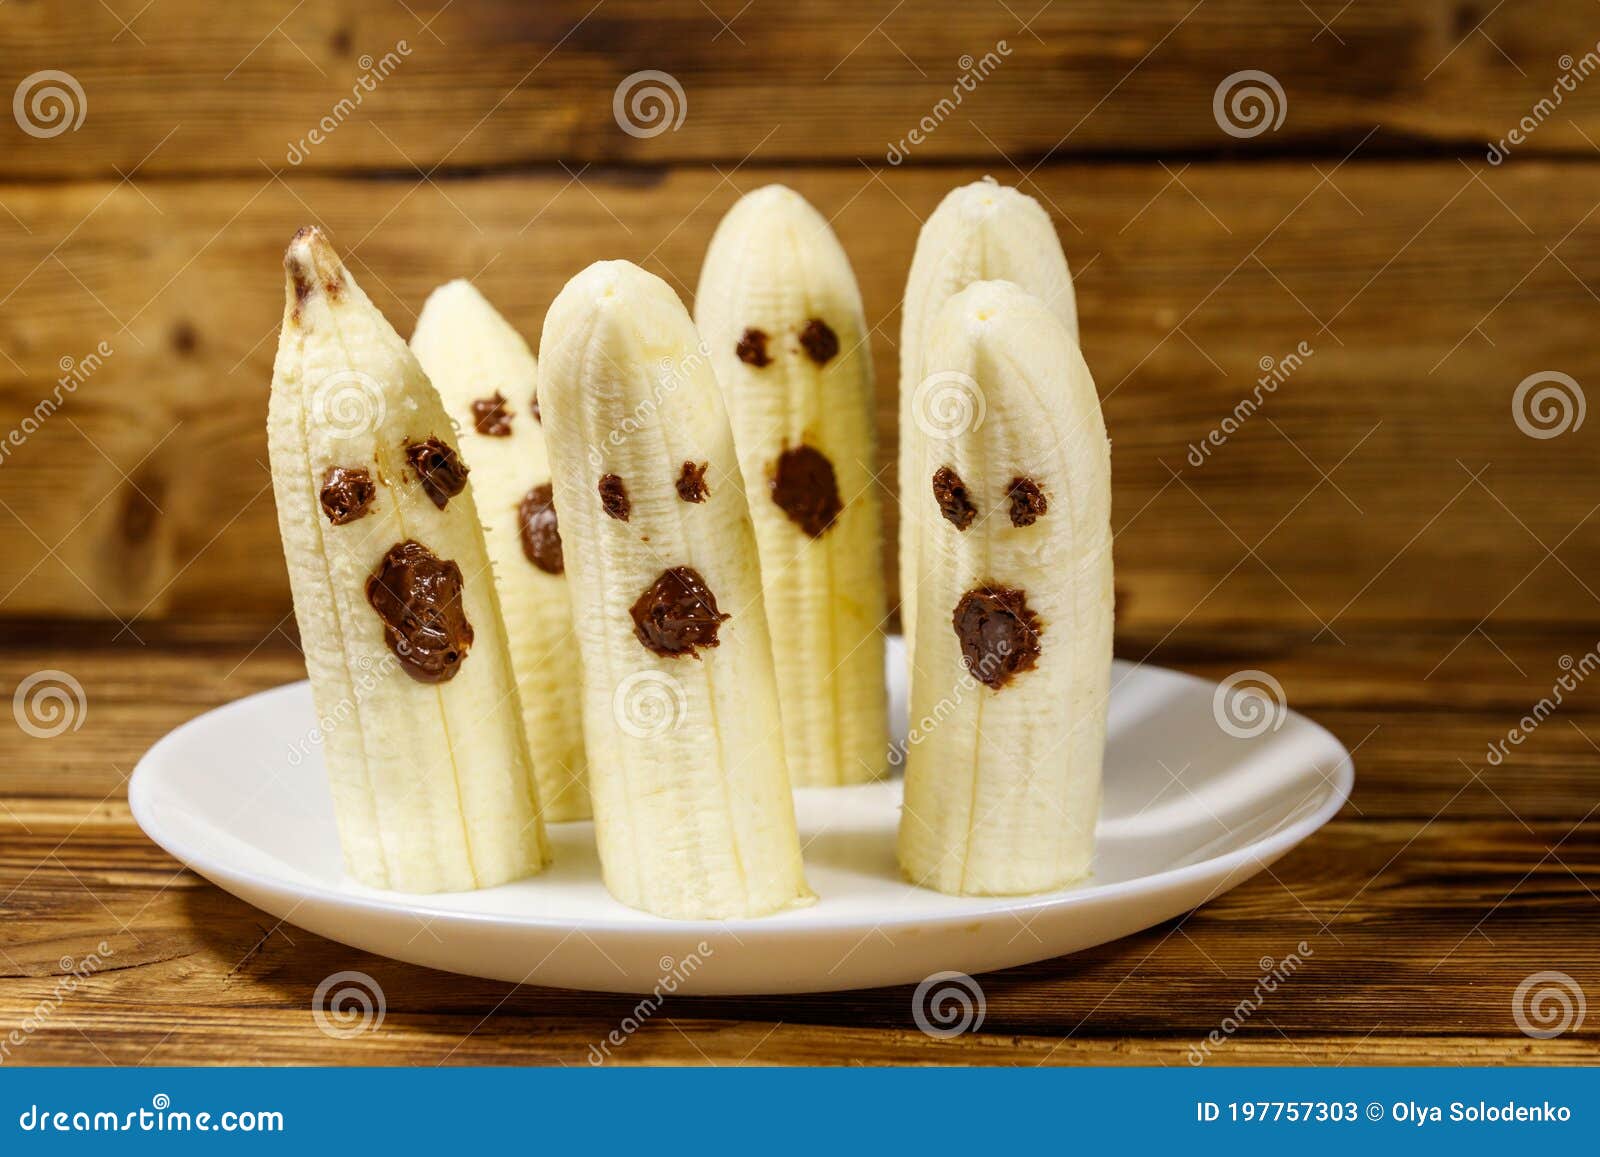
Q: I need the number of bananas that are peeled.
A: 6